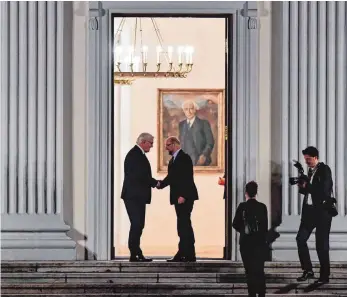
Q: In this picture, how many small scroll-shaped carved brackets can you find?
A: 2